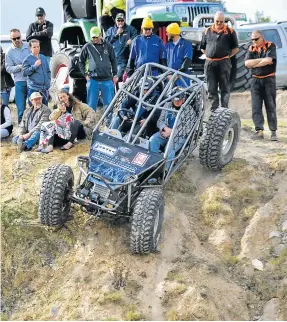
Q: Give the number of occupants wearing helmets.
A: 2